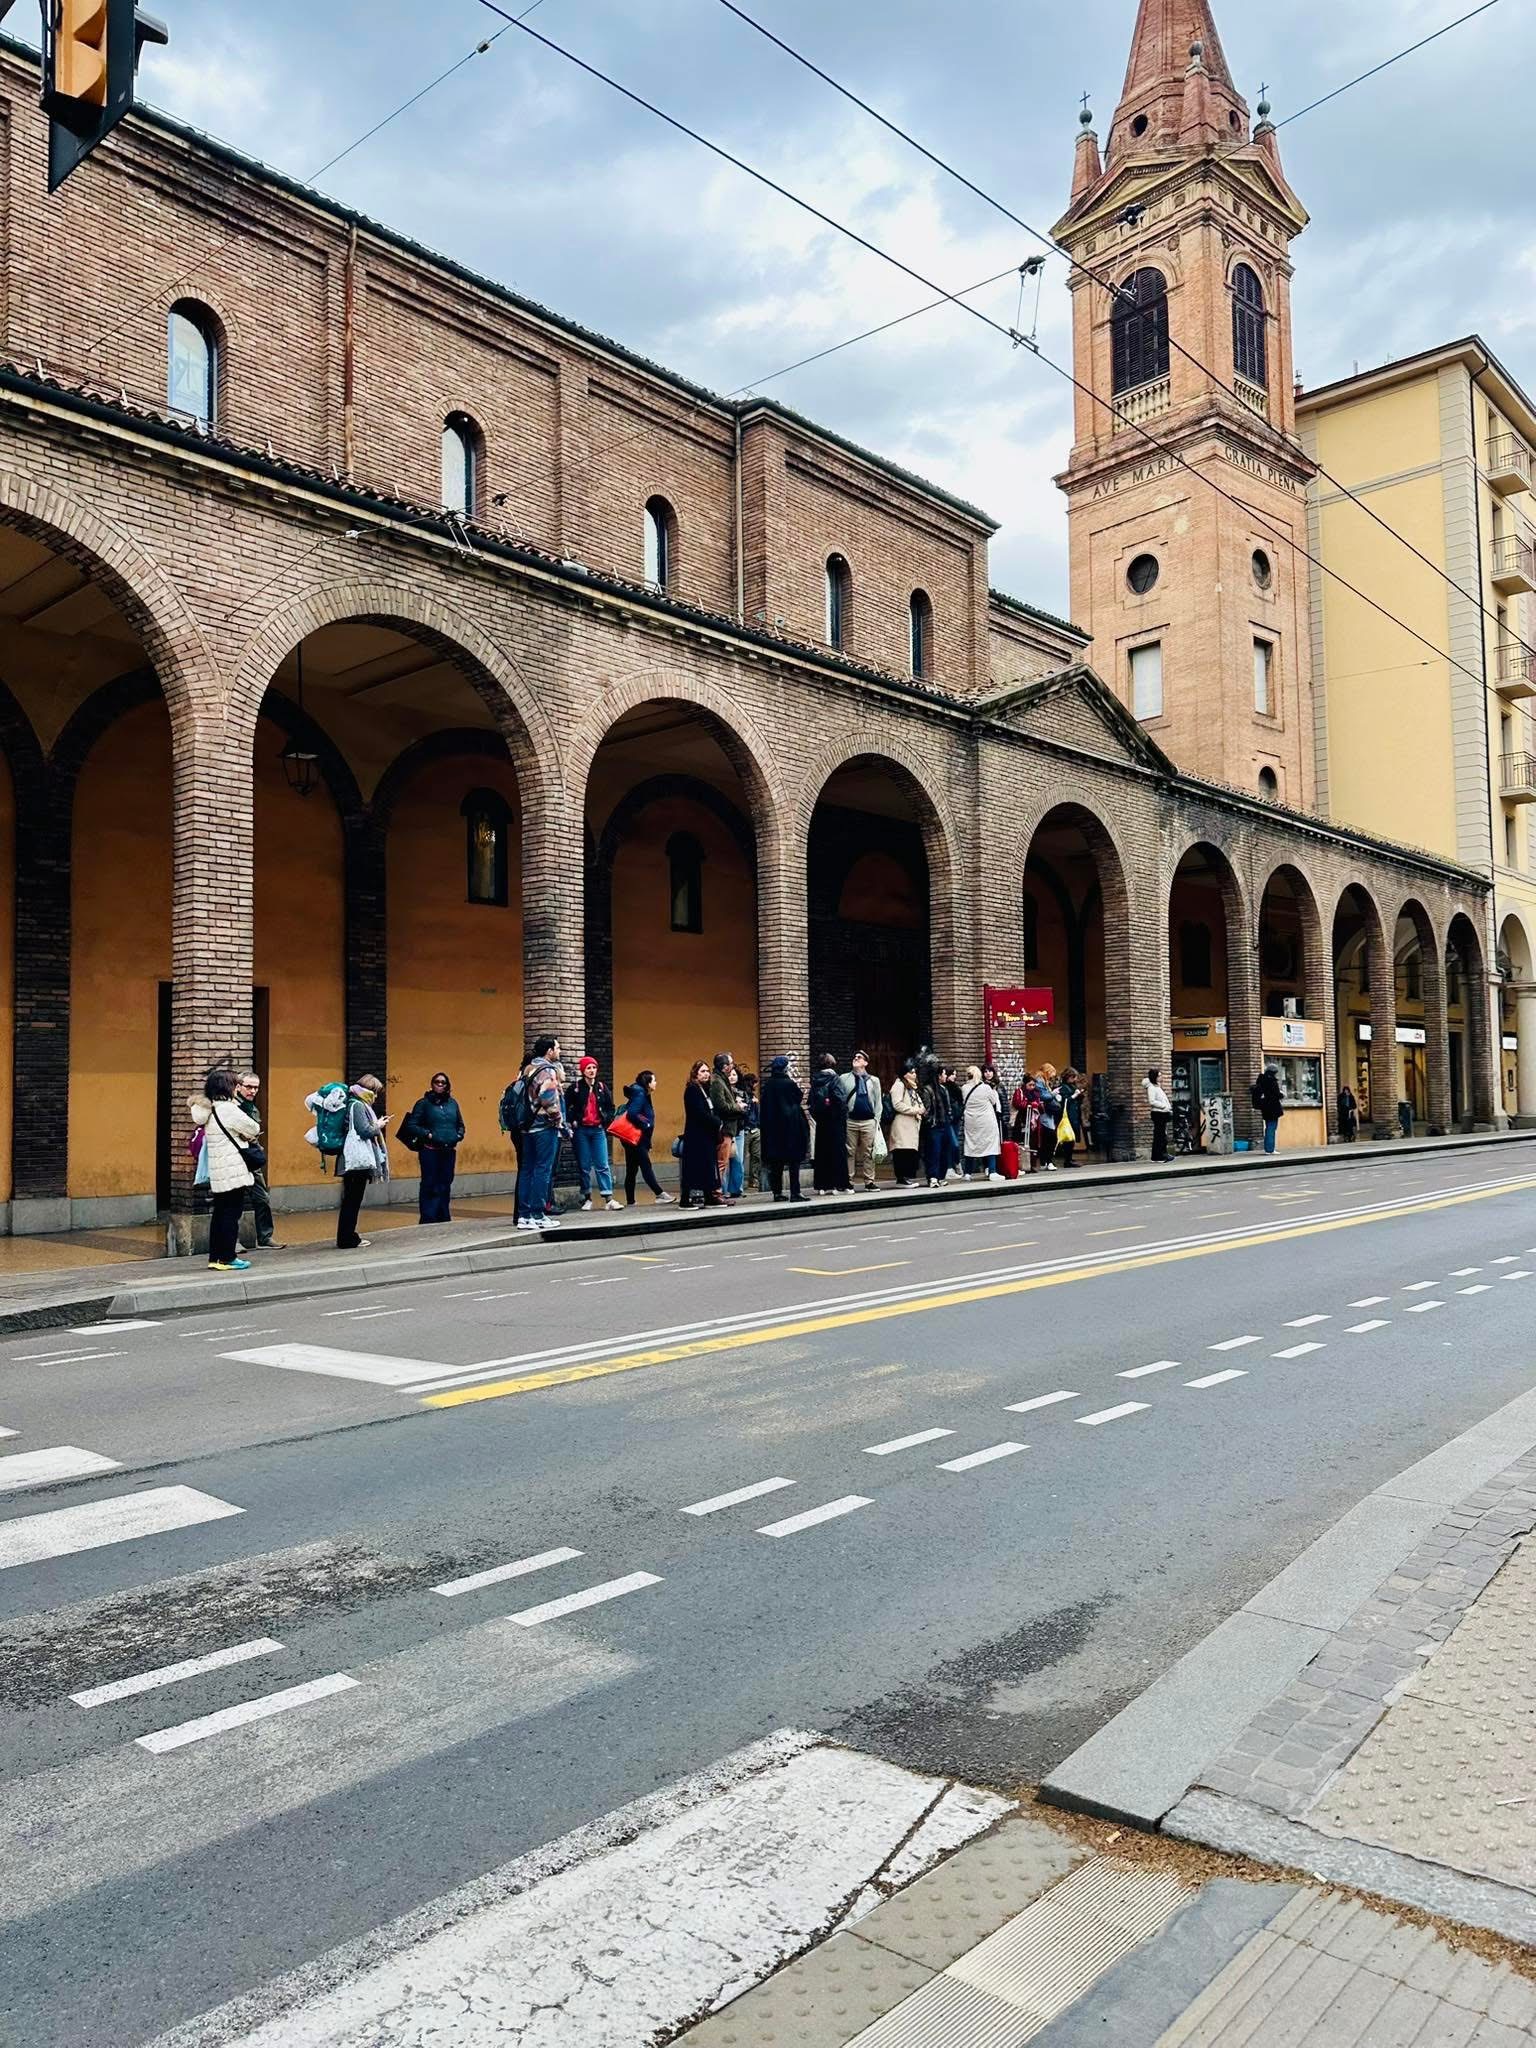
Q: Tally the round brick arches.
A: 10